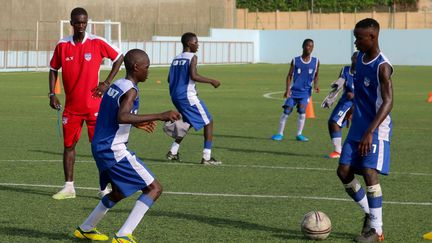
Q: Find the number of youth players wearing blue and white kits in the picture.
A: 5